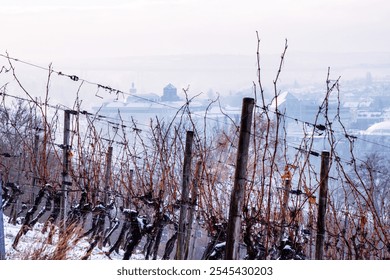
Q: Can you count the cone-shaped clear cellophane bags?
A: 0